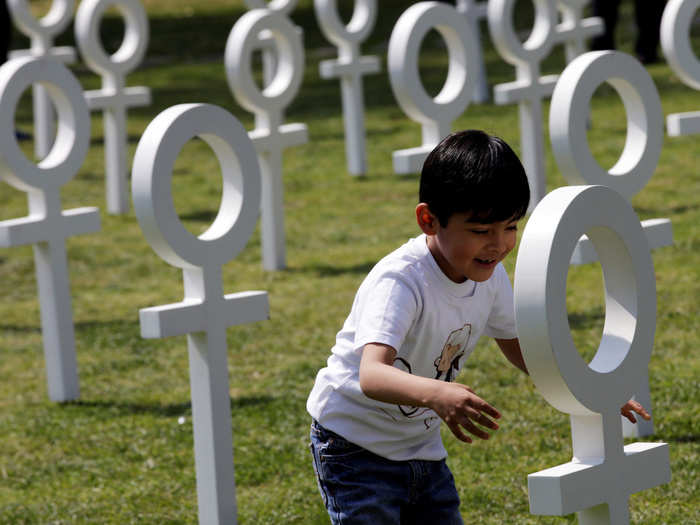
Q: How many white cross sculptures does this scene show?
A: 14